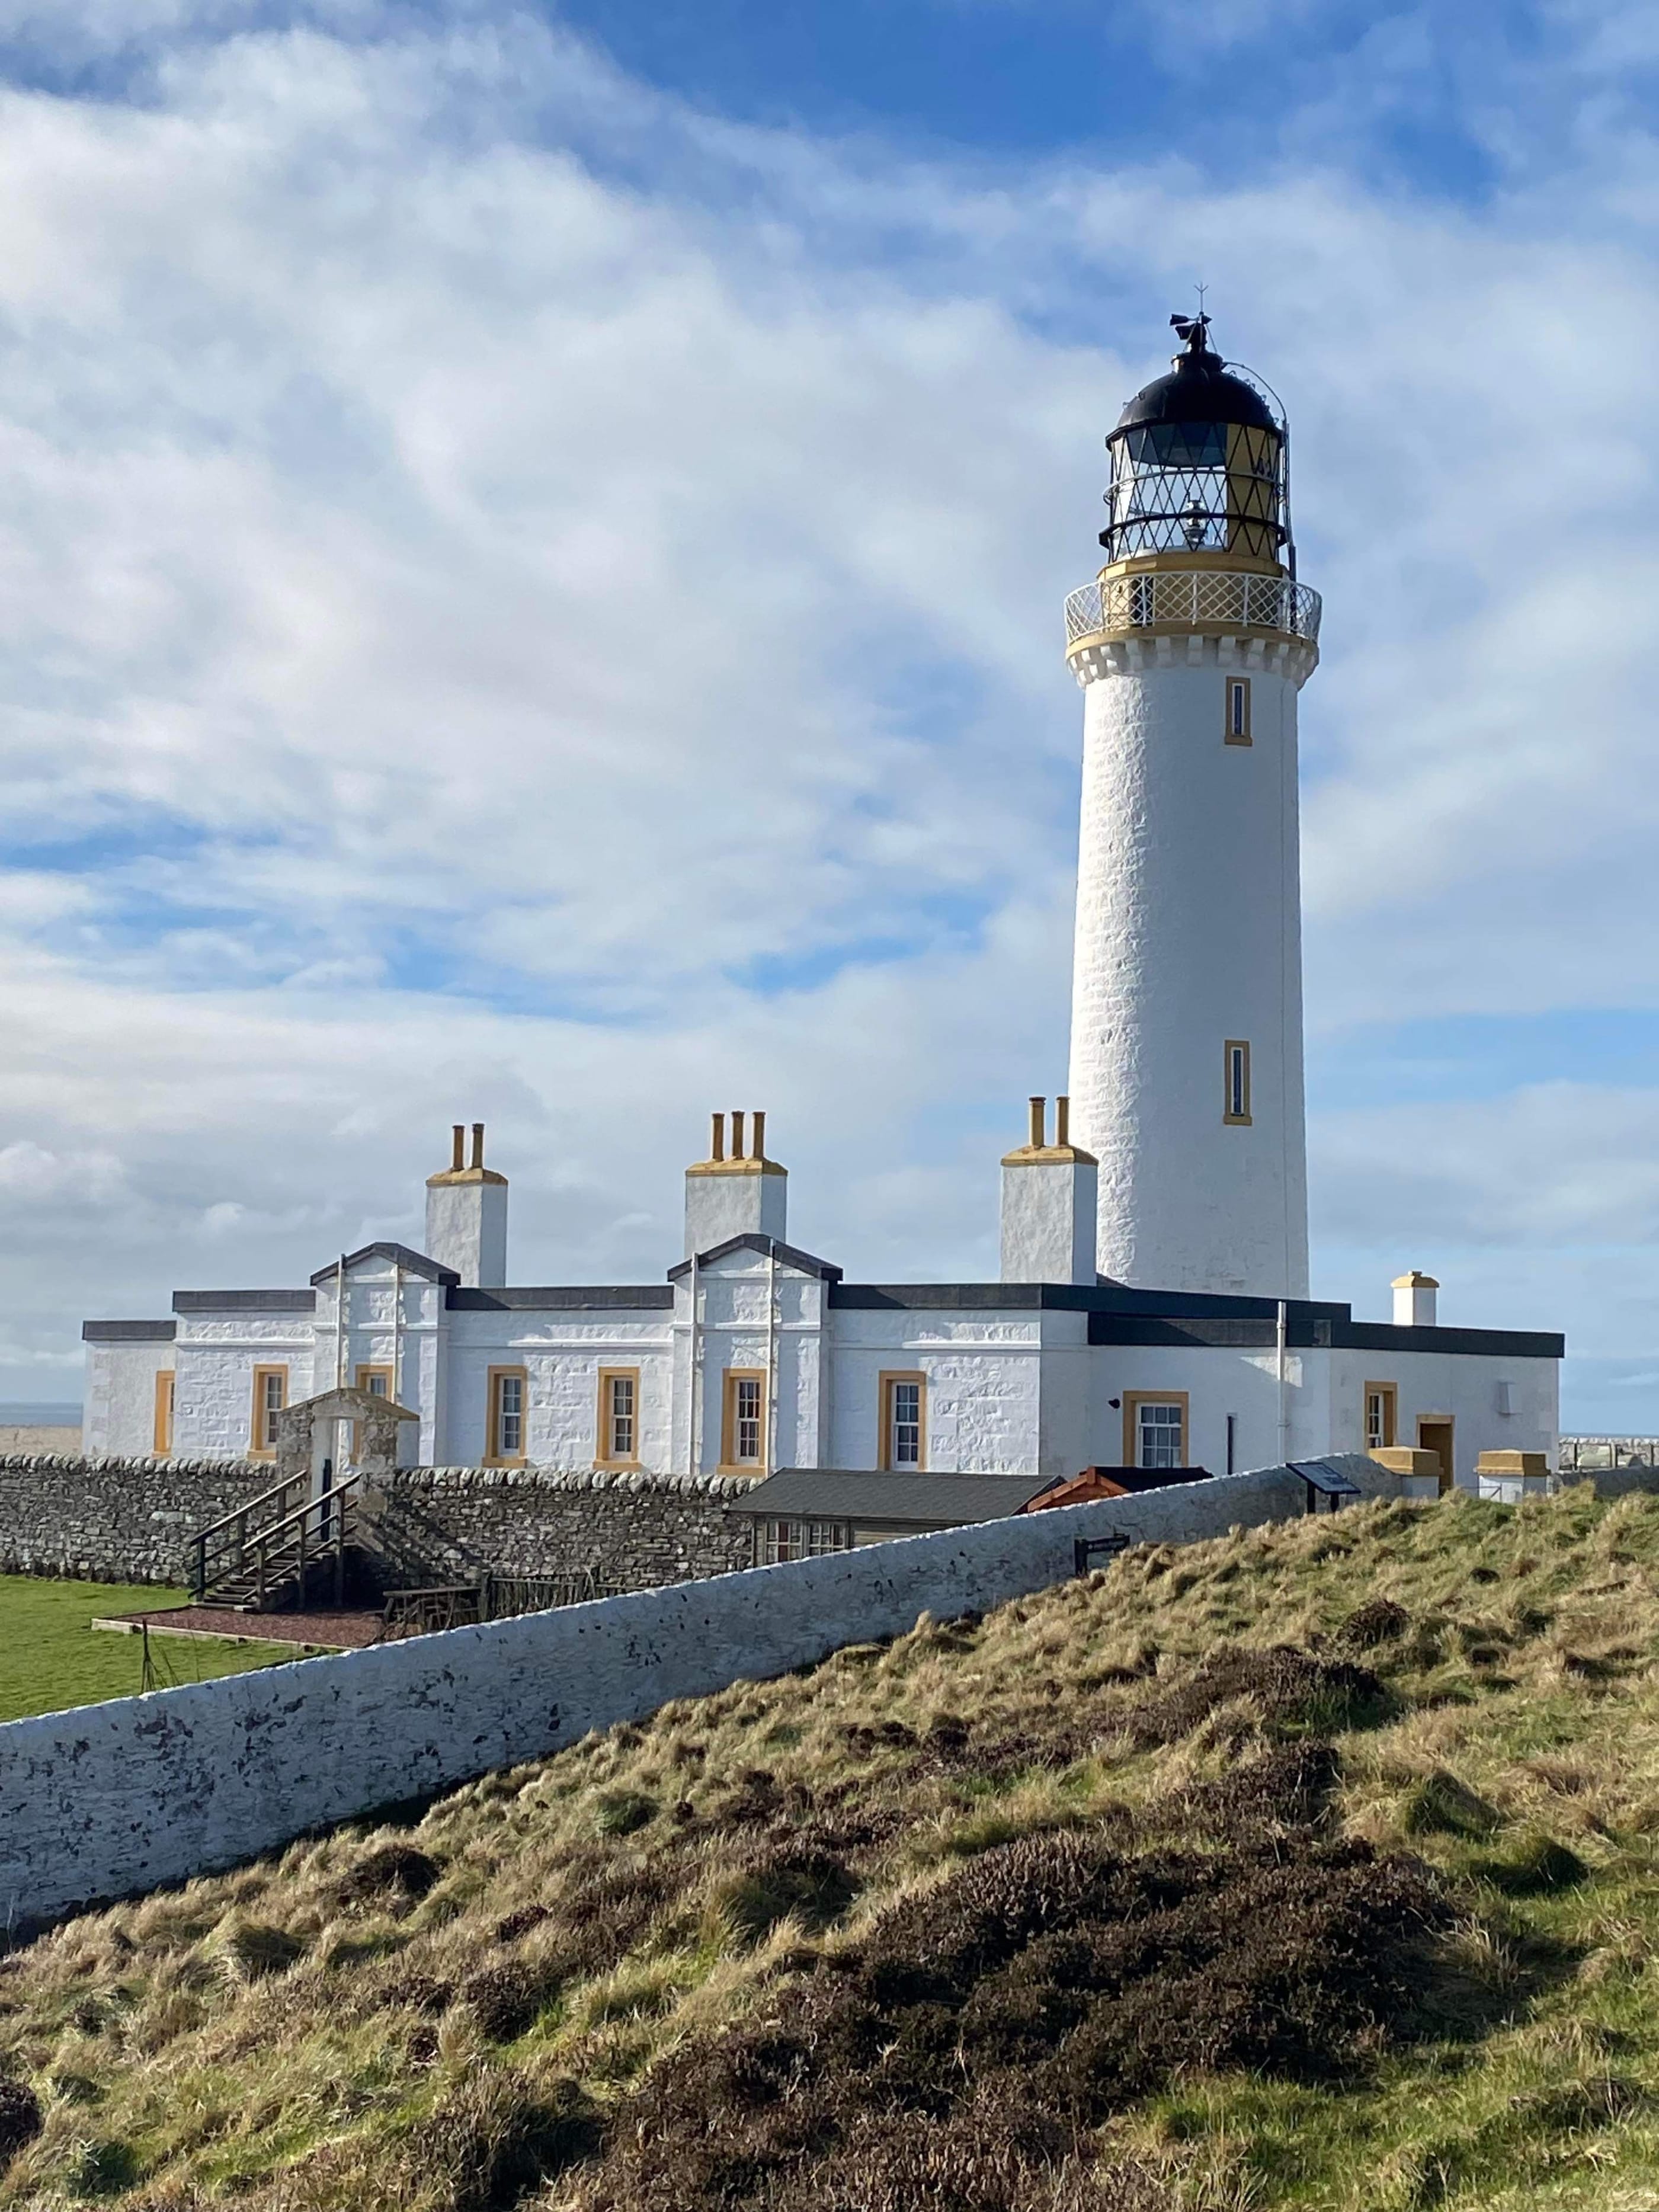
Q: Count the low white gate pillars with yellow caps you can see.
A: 2